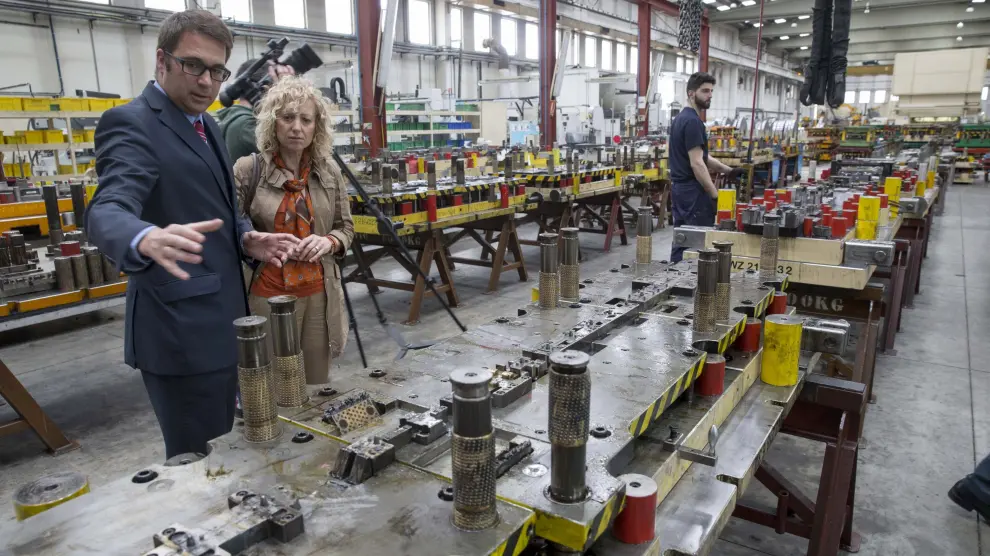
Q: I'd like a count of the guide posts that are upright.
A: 10